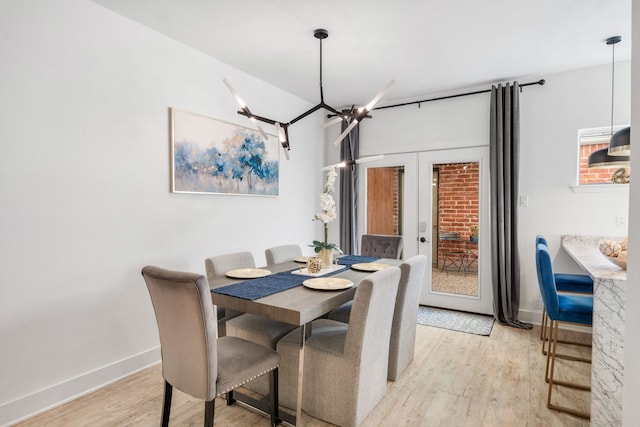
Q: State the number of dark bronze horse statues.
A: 0